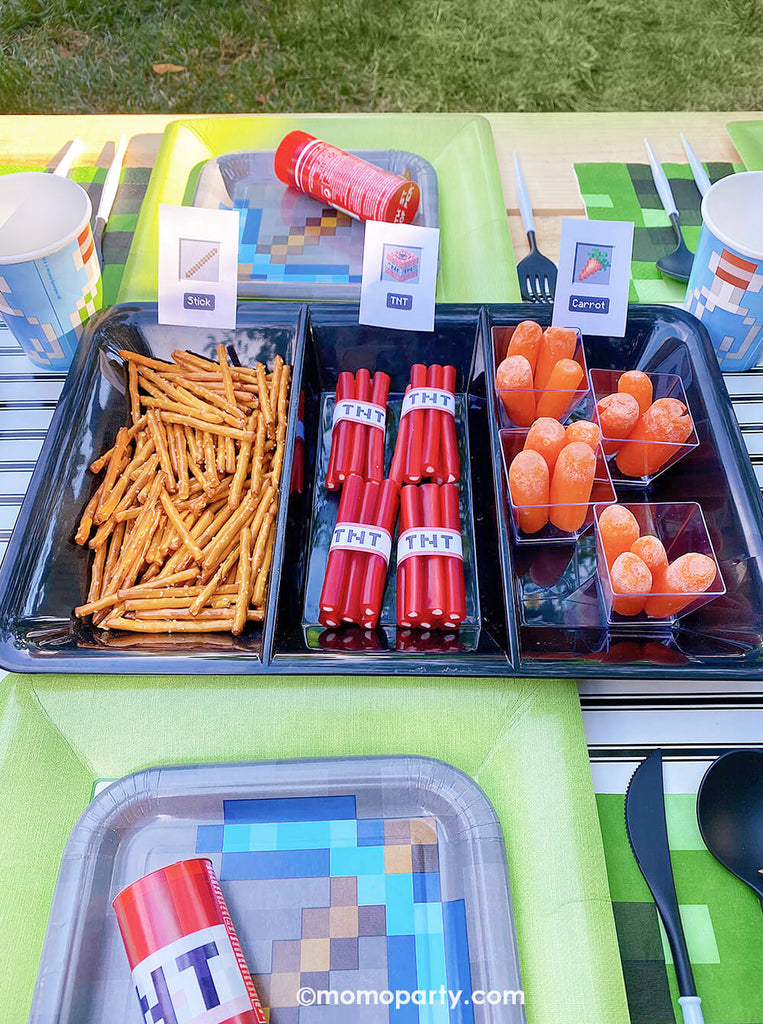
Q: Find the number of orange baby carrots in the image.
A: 15